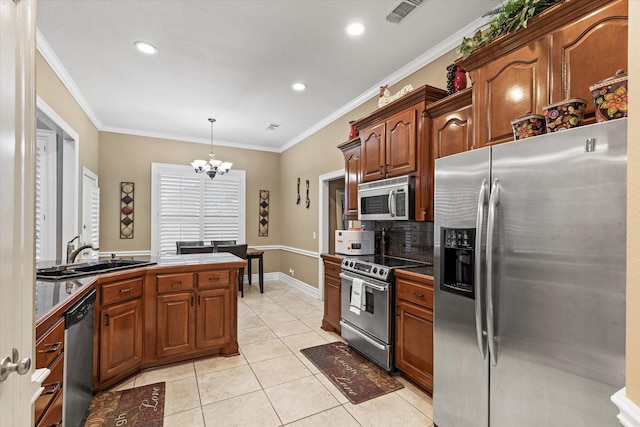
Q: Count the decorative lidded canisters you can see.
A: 3